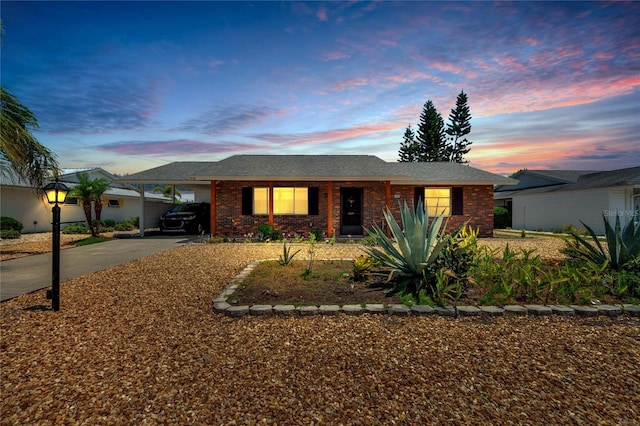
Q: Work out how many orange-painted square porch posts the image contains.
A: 4